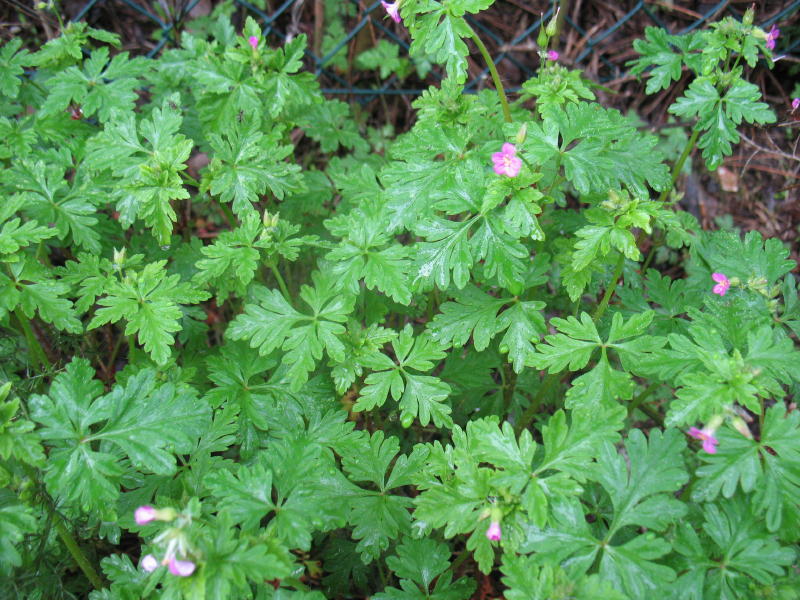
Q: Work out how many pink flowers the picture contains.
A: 12